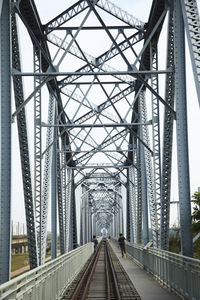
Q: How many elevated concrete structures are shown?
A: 1